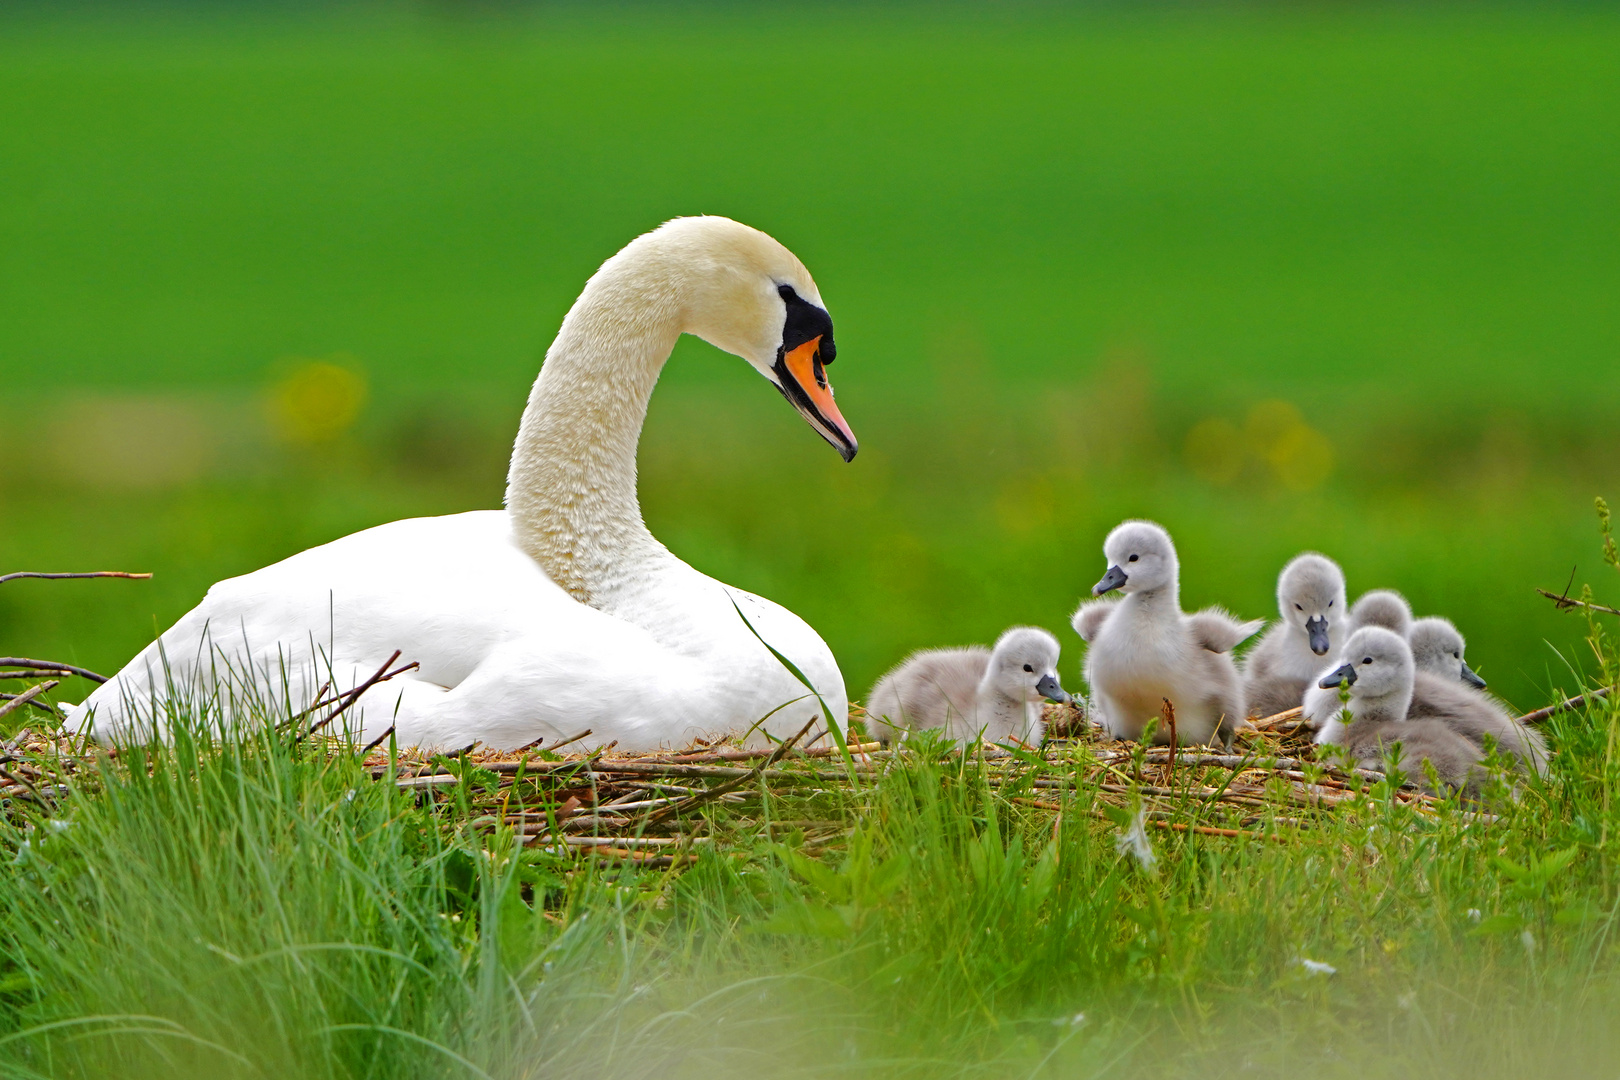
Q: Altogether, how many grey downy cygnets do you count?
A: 6